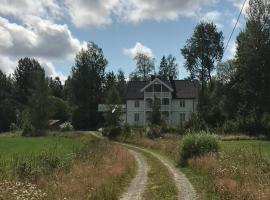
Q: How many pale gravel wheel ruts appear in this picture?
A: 2